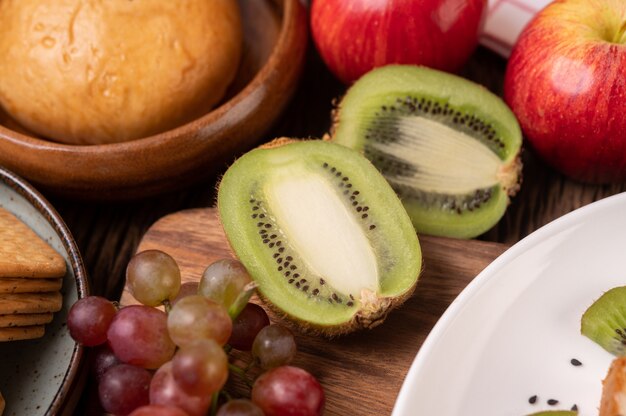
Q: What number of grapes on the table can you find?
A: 15